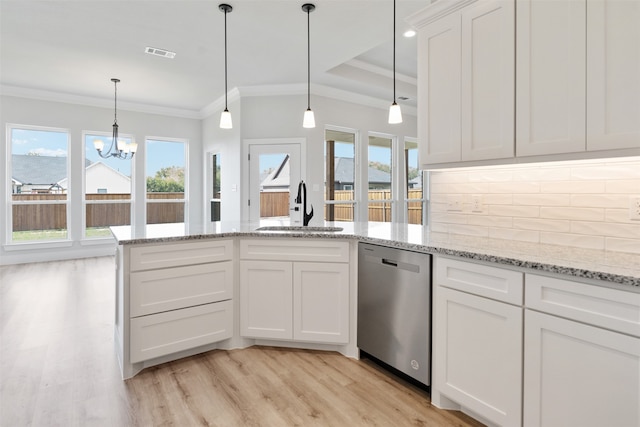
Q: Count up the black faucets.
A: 1